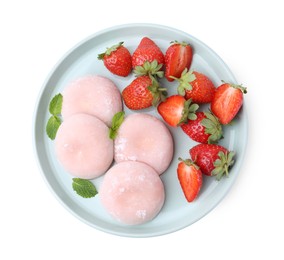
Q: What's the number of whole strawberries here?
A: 6